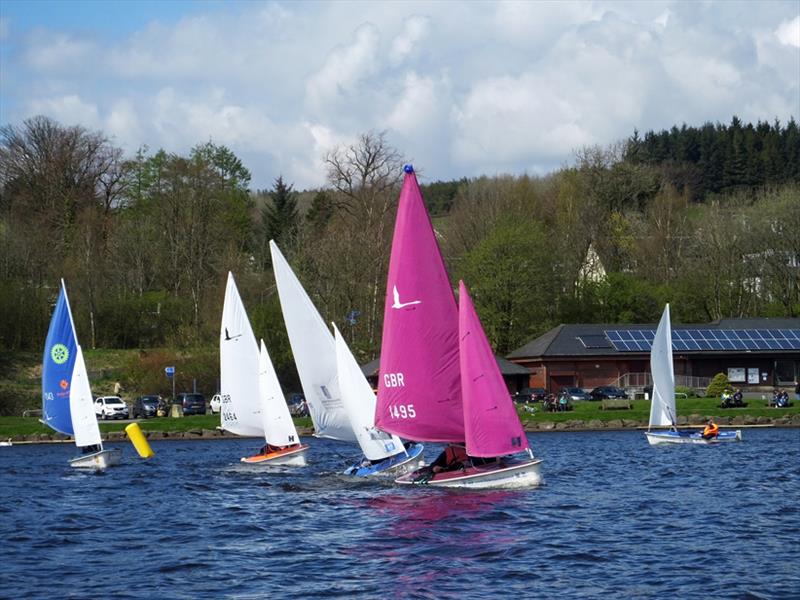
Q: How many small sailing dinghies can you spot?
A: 5